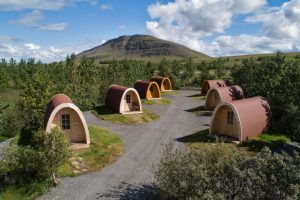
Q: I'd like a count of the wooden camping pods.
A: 7